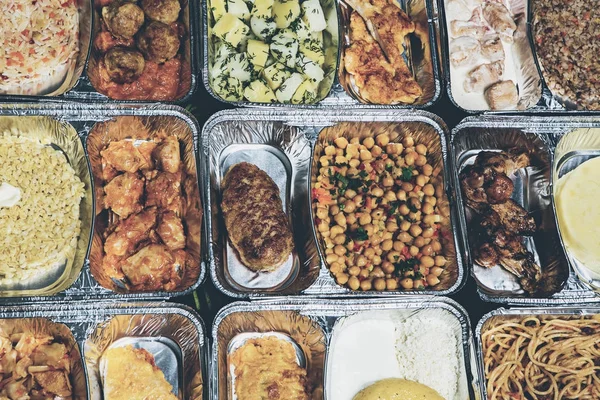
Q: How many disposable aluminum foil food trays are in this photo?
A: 9